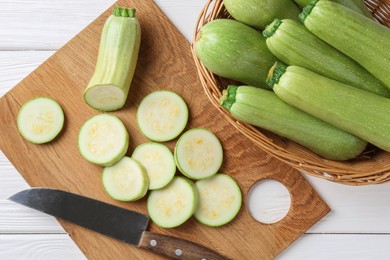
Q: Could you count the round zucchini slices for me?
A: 8